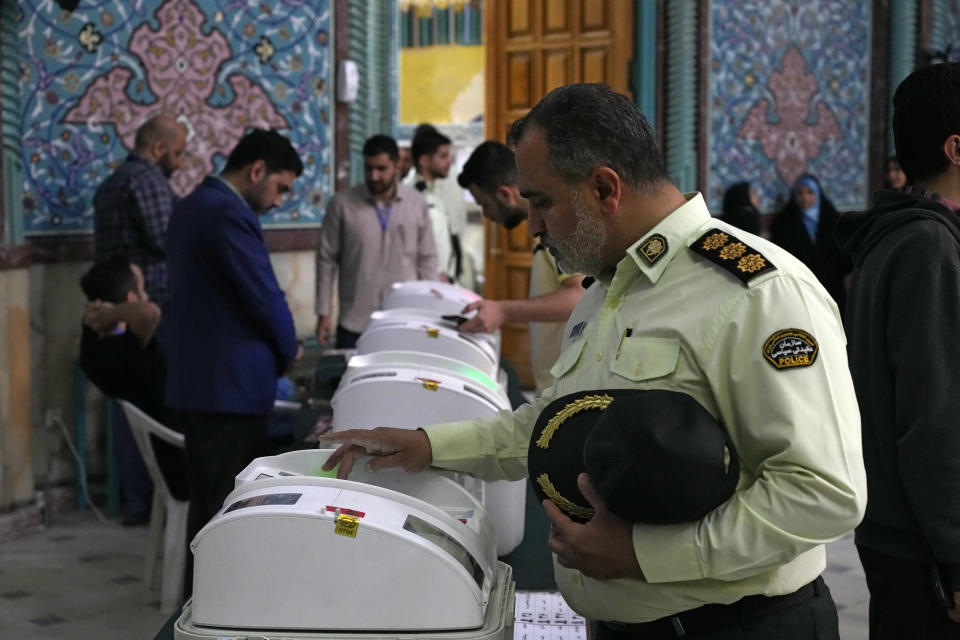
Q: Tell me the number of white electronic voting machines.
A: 4